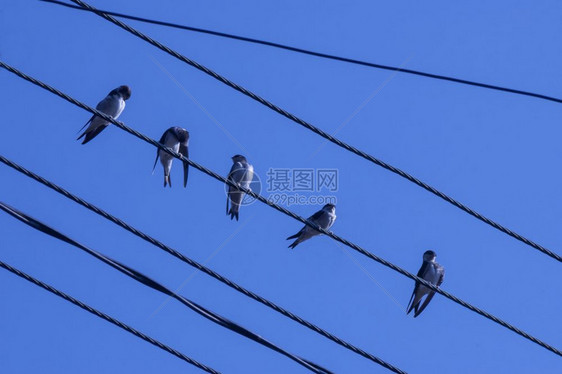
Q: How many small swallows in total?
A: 5